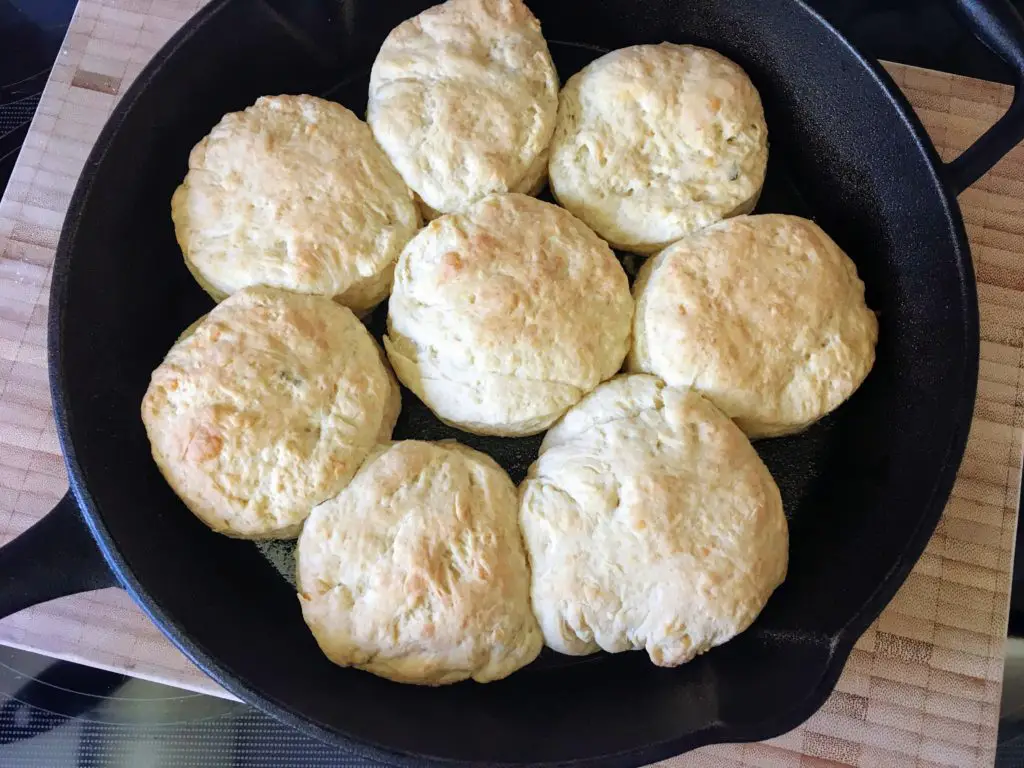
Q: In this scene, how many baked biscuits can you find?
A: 8